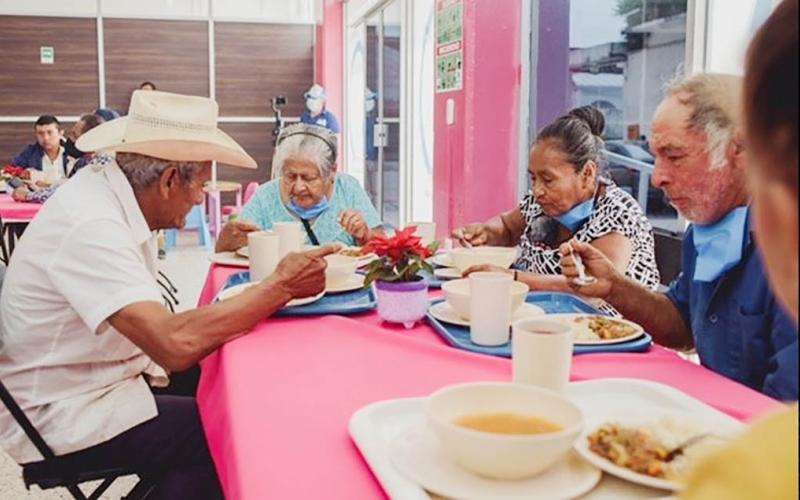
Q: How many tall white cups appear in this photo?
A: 5